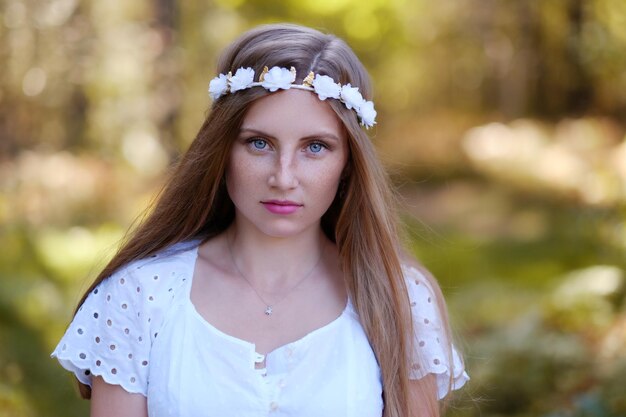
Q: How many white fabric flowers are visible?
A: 6